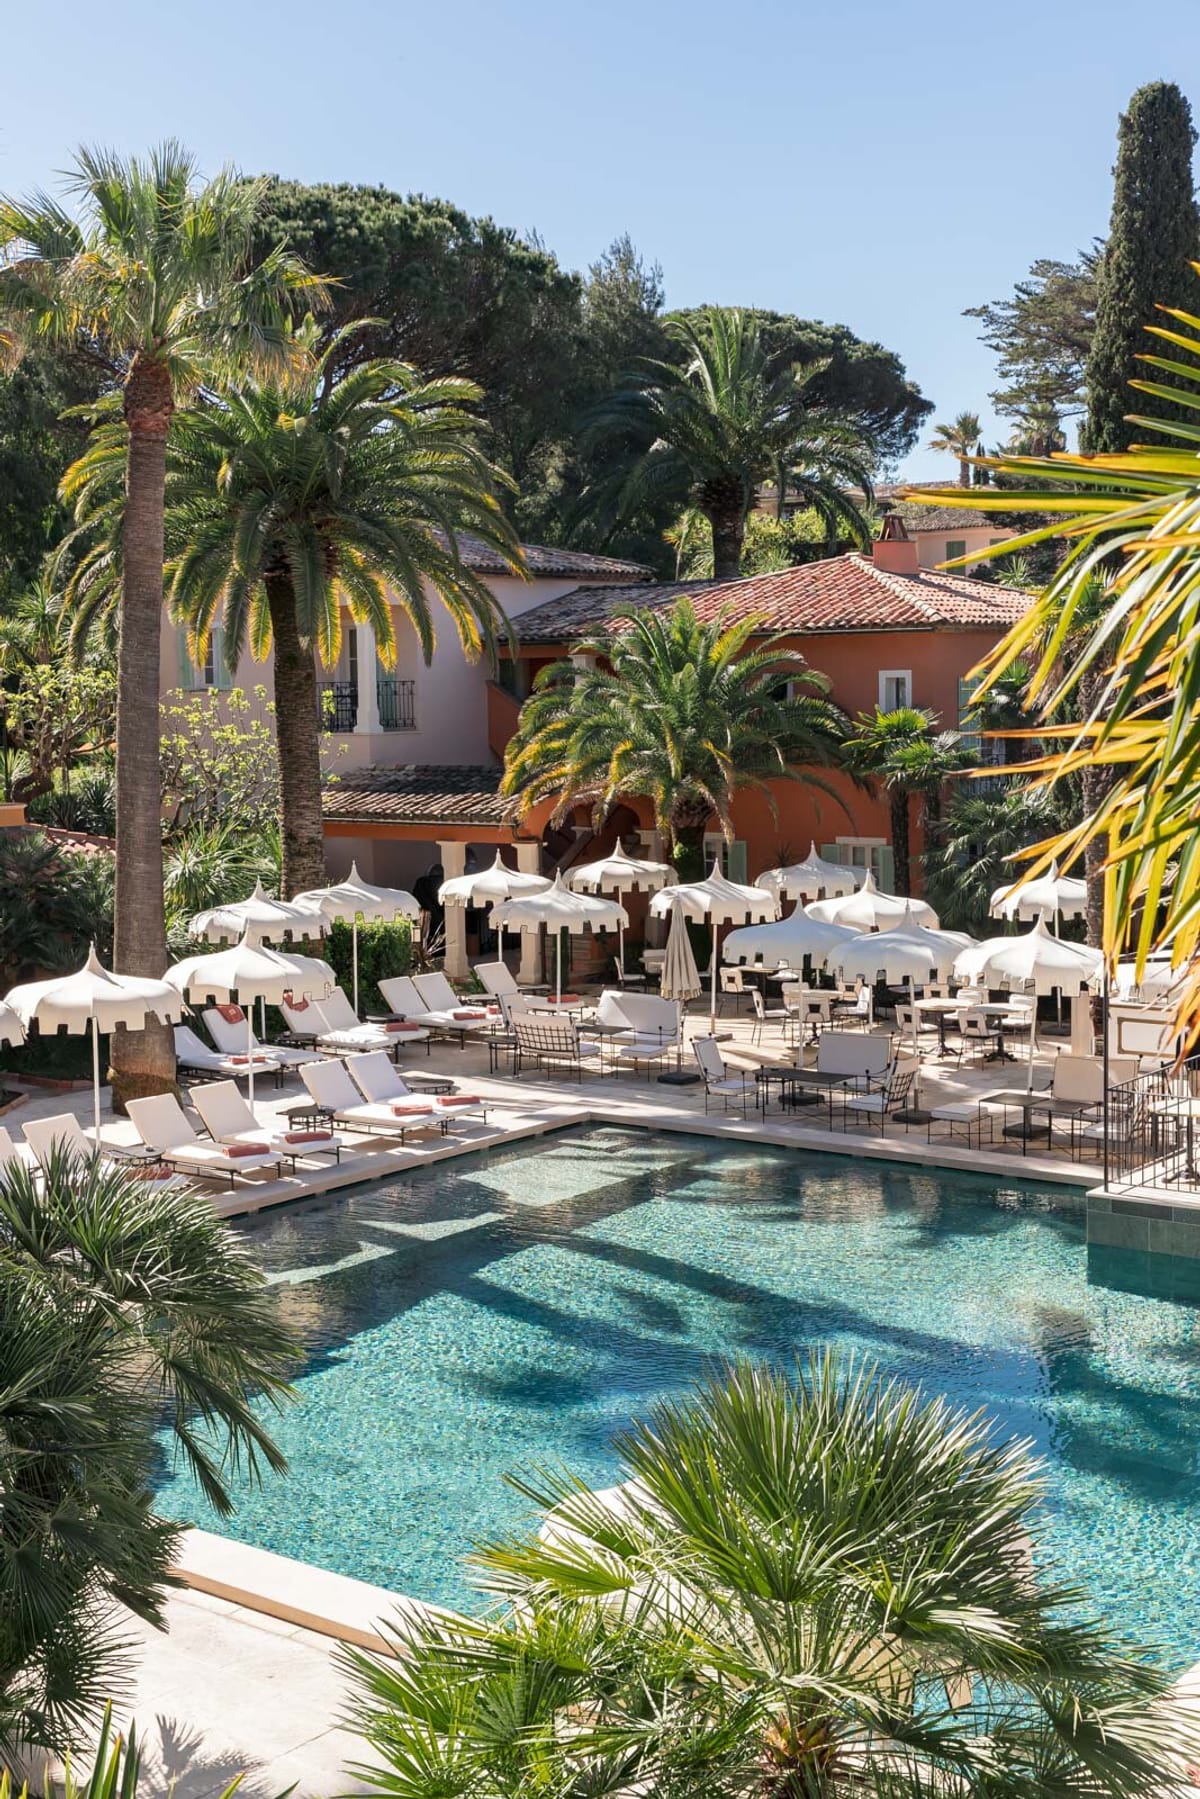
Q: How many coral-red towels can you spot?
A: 12